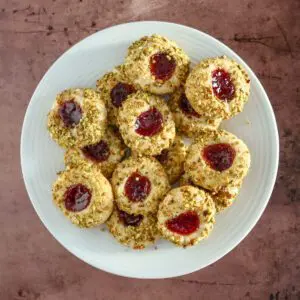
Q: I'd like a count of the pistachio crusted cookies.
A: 14